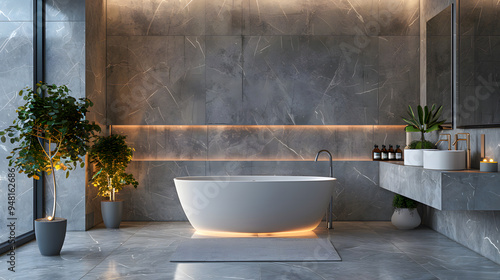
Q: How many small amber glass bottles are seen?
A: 4